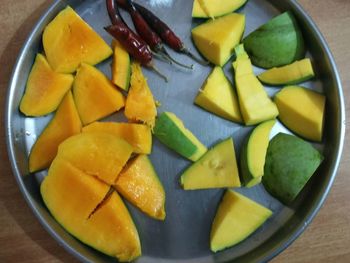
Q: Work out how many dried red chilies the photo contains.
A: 4